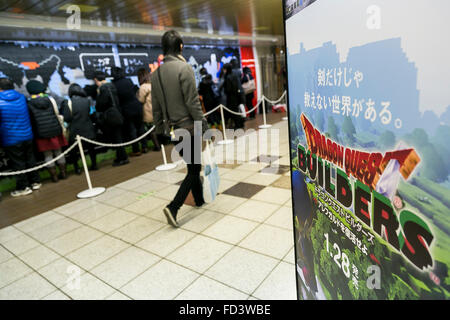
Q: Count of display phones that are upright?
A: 0